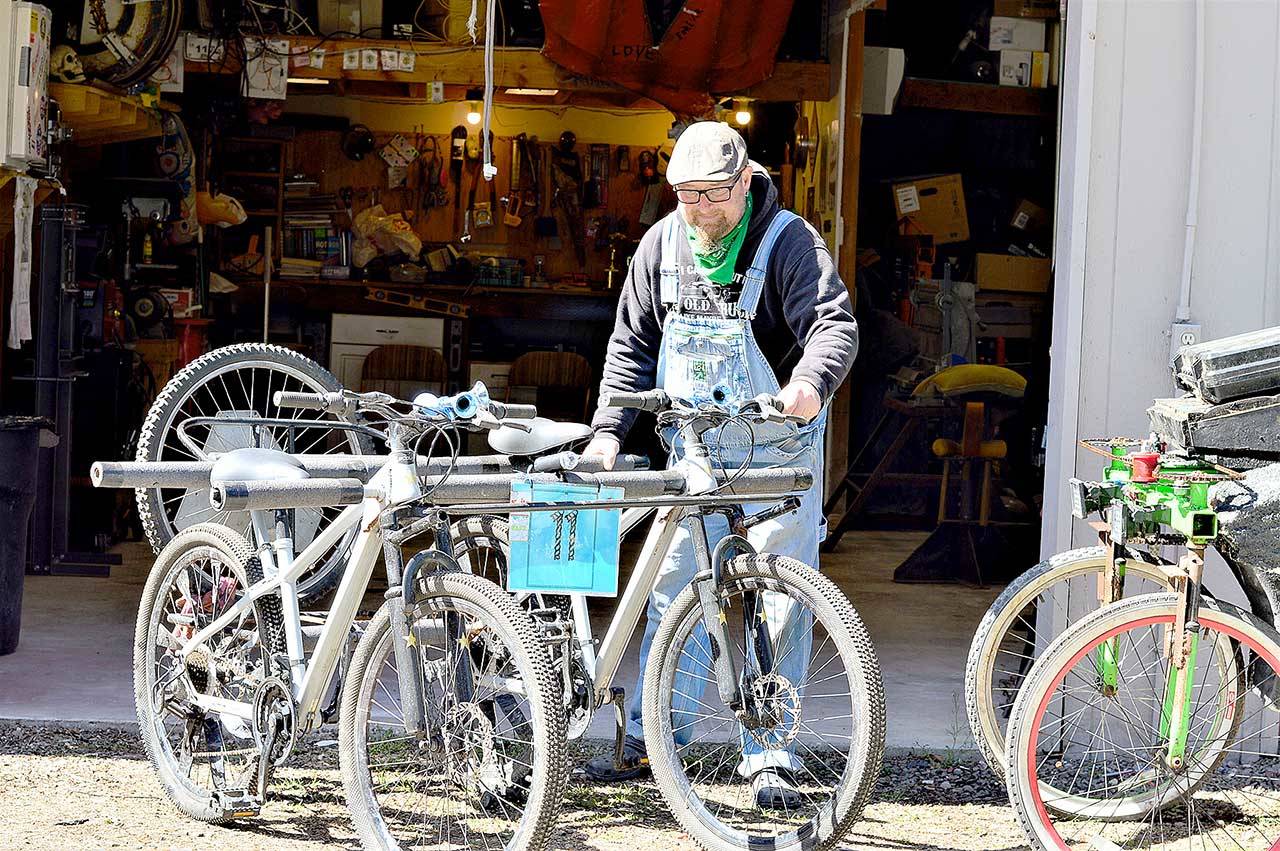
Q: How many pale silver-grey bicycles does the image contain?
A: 2